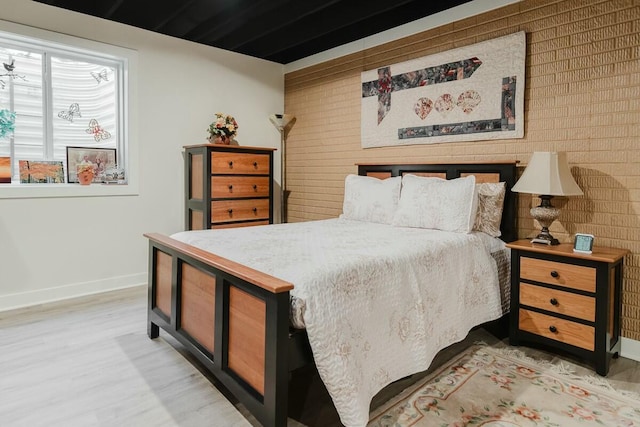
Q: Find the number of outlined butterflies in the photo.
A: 3